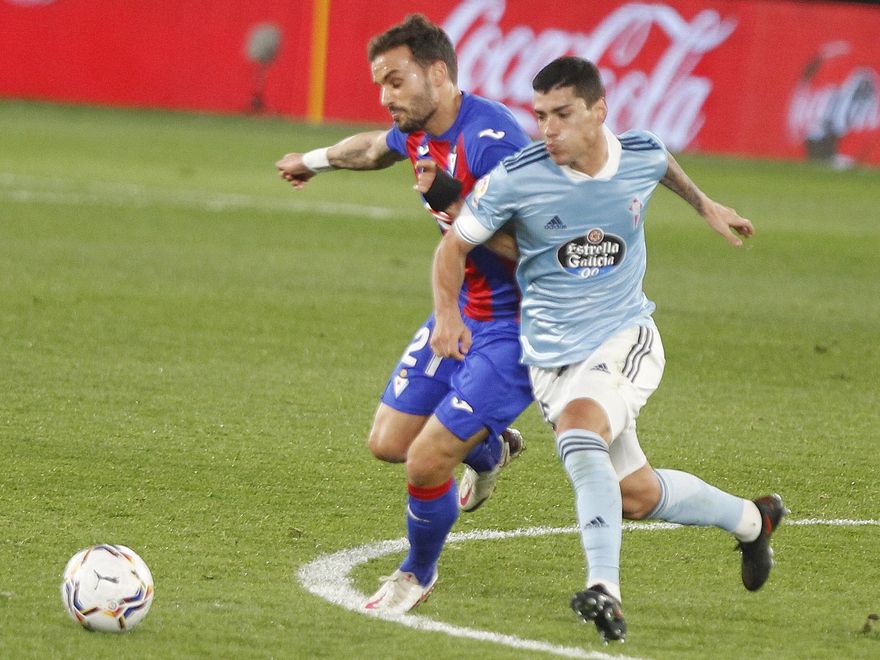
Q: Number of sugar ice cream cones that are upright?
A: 0